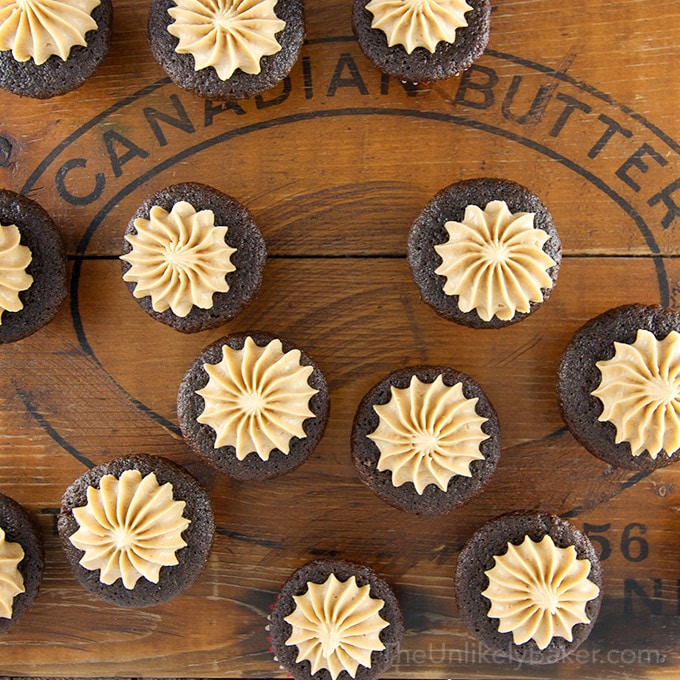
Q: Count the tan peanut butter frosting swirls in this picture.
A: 13